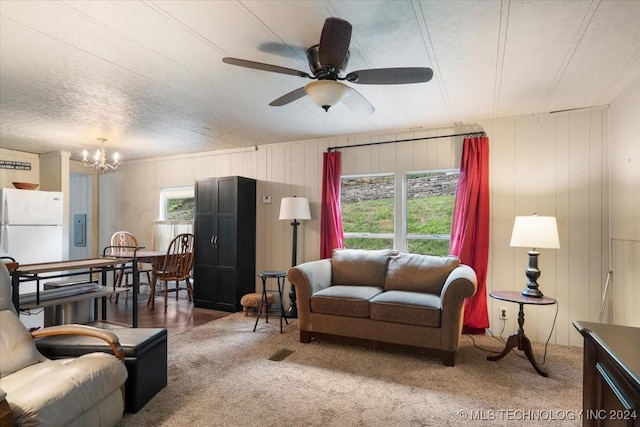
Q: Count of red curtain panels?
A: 2